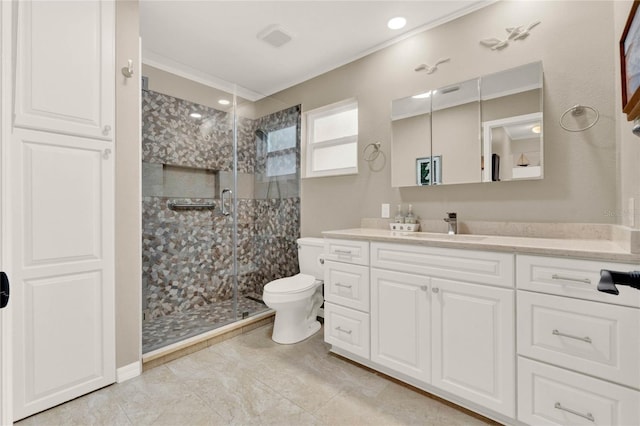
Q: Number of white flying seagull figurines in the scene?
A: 3